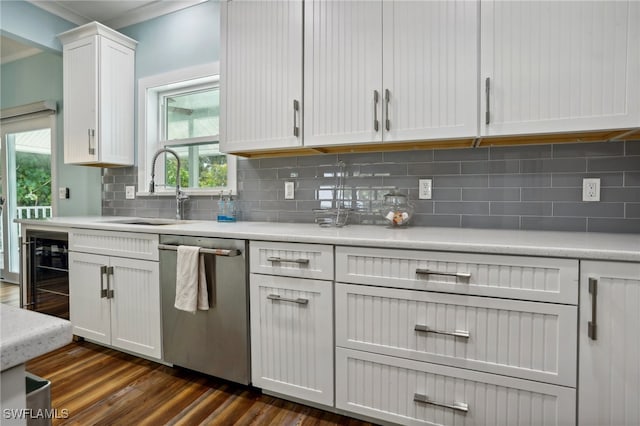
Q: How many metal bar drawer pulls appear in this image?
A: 5